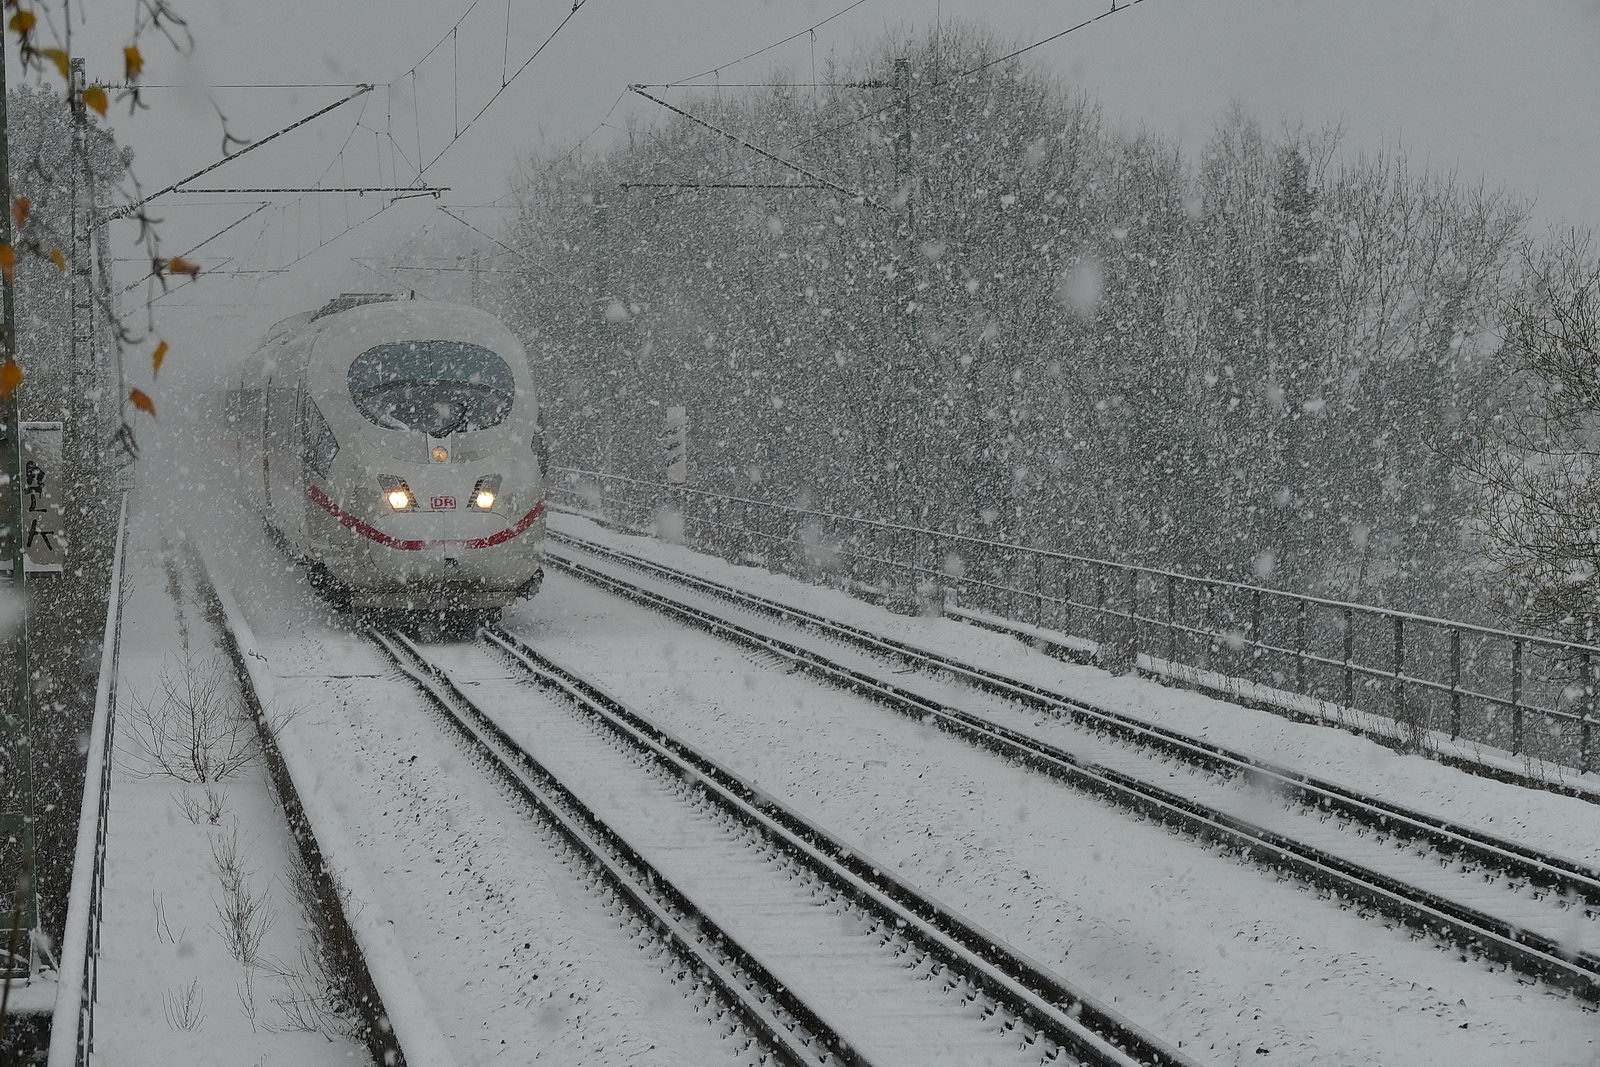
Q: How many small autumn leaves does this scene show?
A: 11